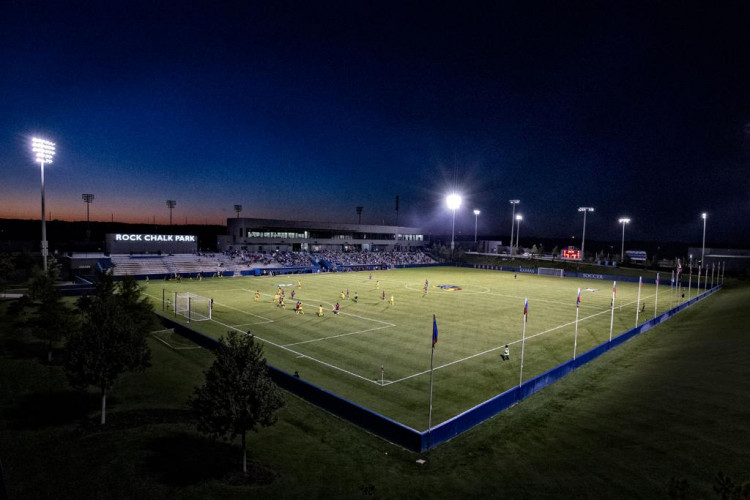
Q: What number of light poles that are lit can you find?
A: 8